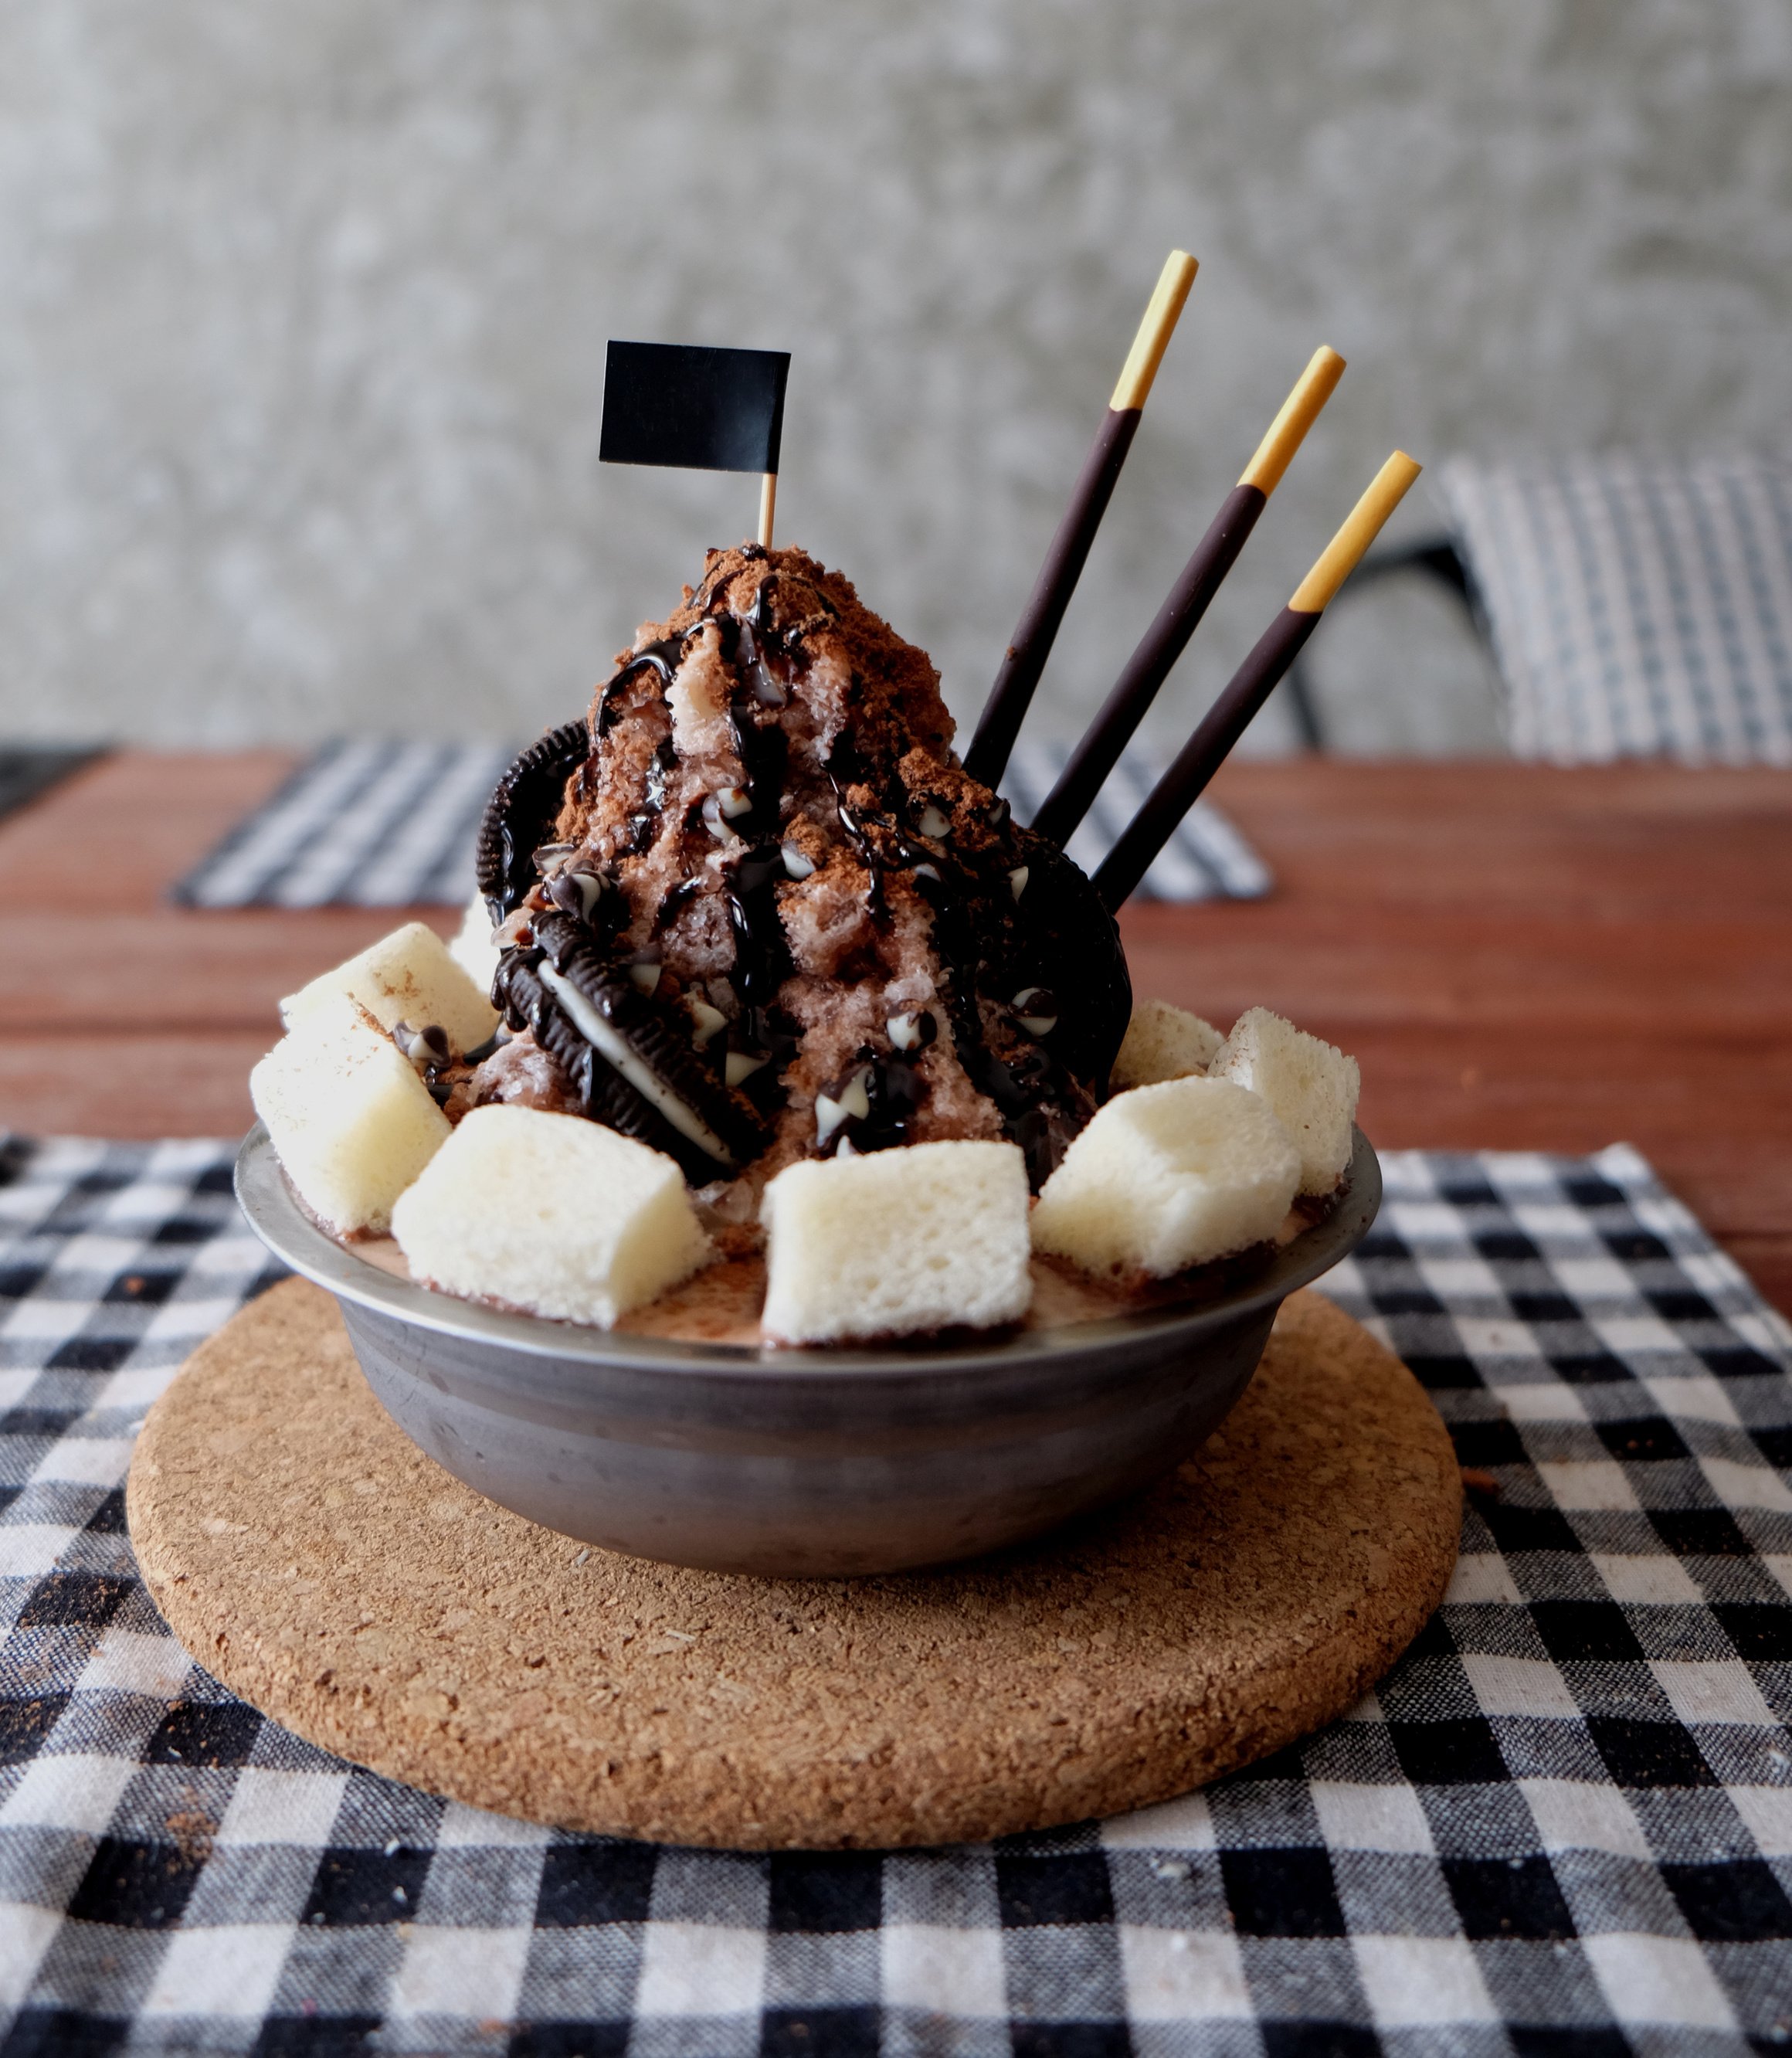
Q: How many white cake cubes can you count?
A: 8